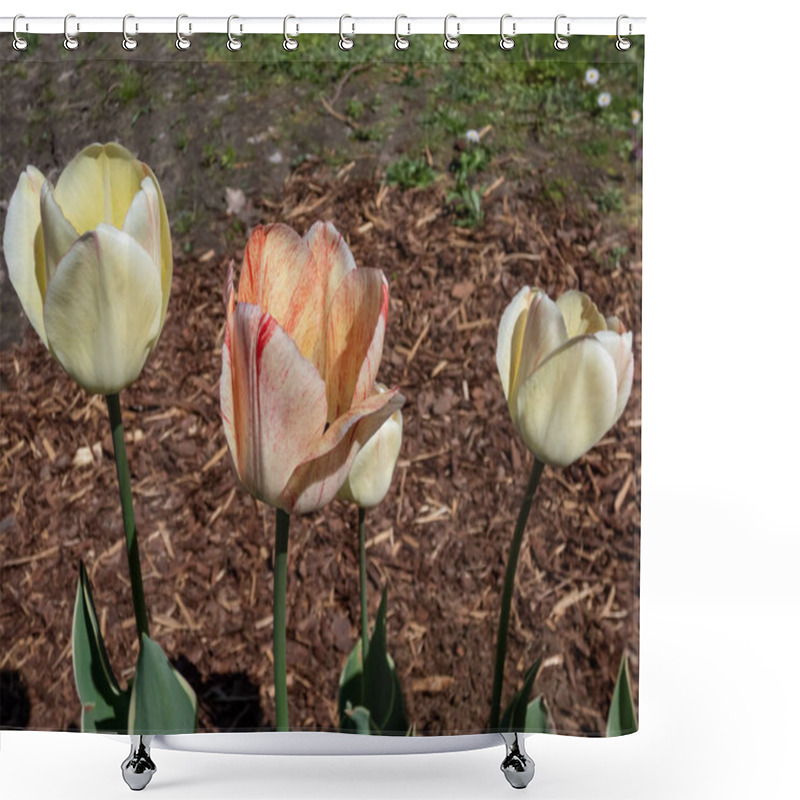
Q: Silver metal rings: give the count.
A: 12